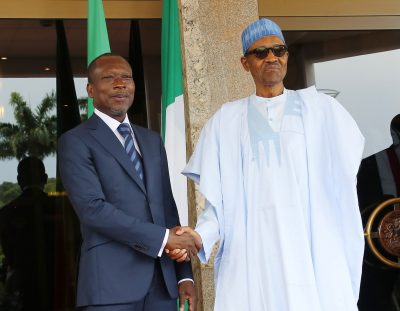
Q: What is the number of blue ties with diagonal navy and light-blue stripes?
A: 1